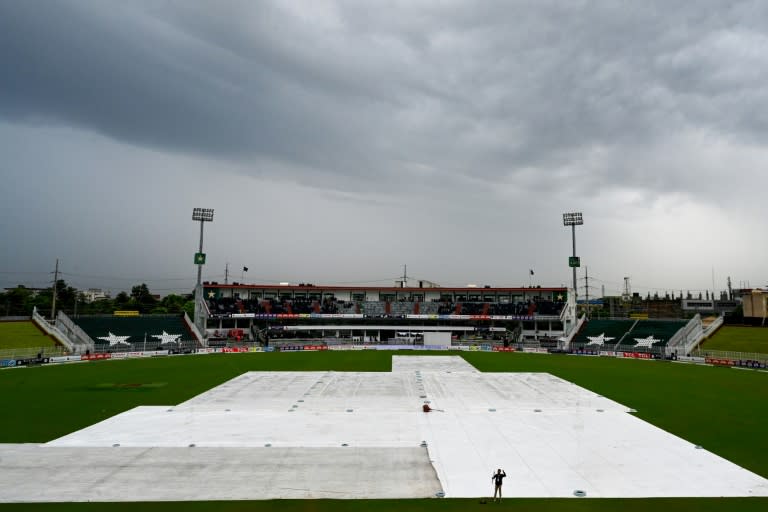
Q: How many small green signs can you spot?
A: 2